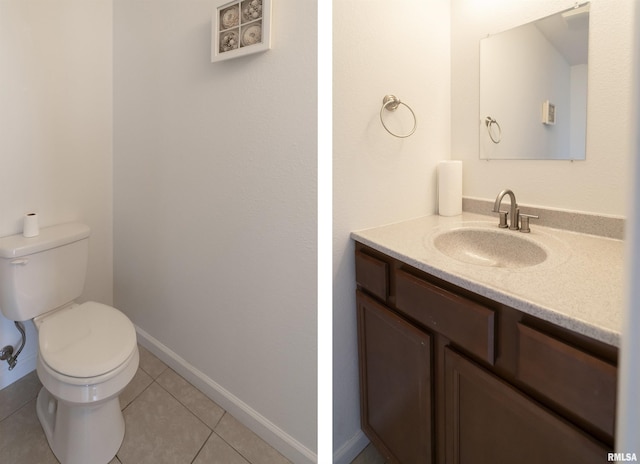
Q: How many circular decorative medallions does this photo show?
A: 4